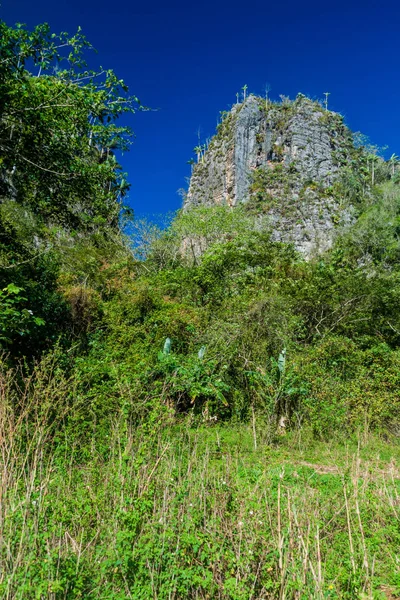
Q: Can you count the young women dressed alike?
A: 0